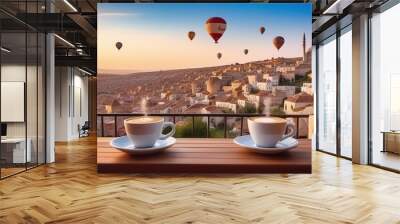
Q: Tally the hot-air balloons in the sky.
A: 7